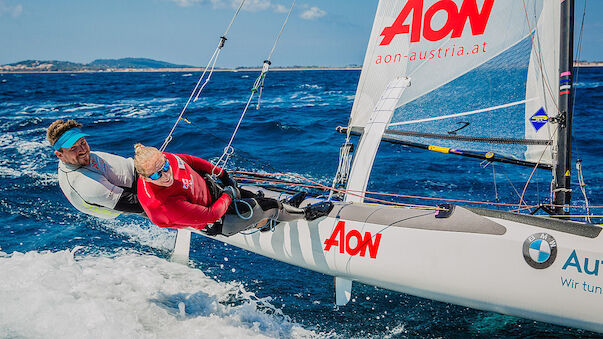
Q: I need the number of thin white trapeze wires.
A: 2